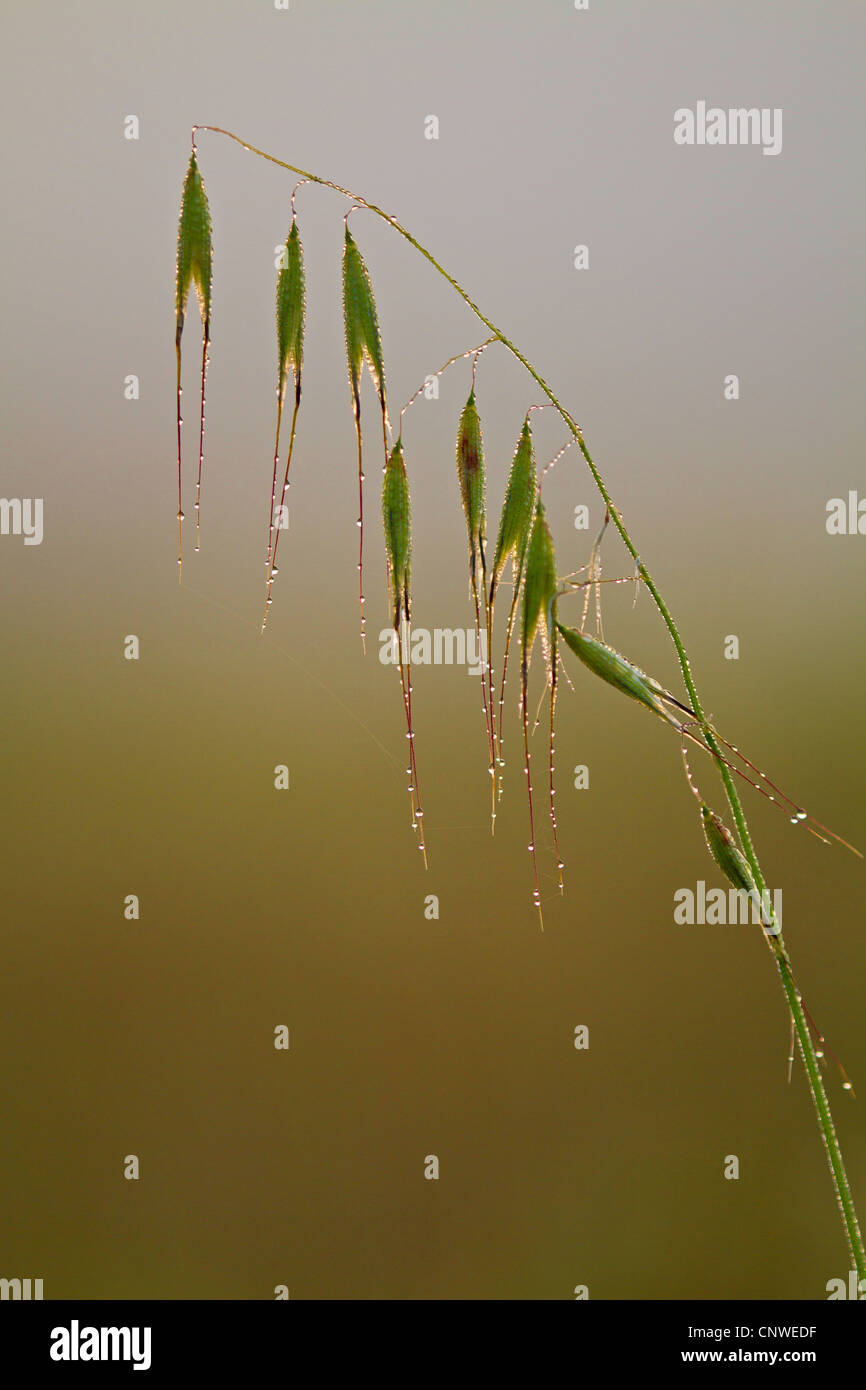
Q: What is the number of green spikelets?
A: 9